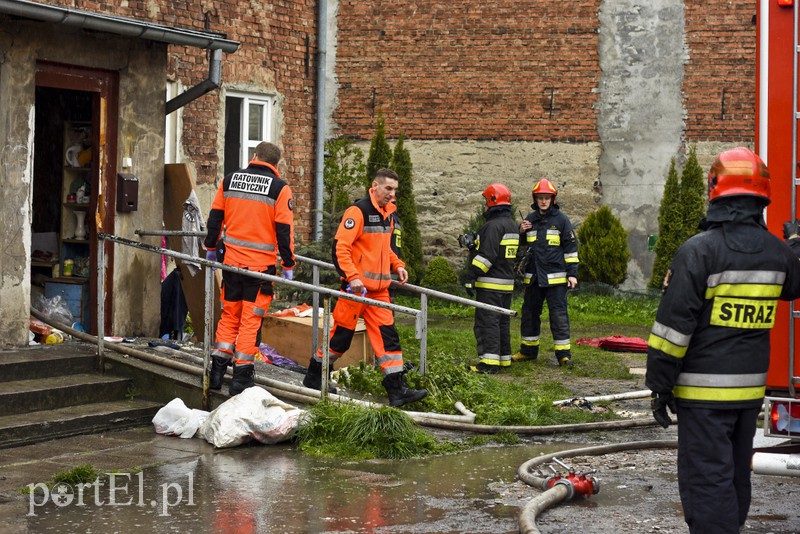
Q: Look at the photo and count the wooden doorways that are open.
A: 1